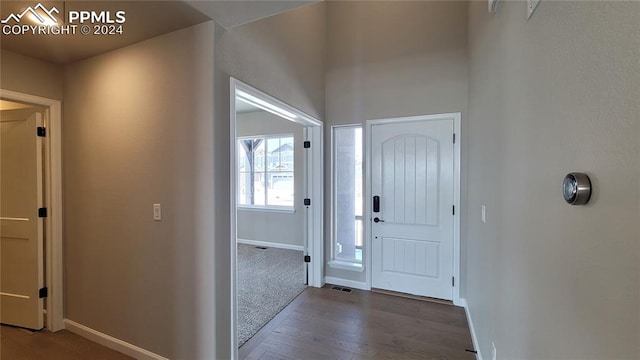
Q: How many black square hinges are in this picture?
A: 6